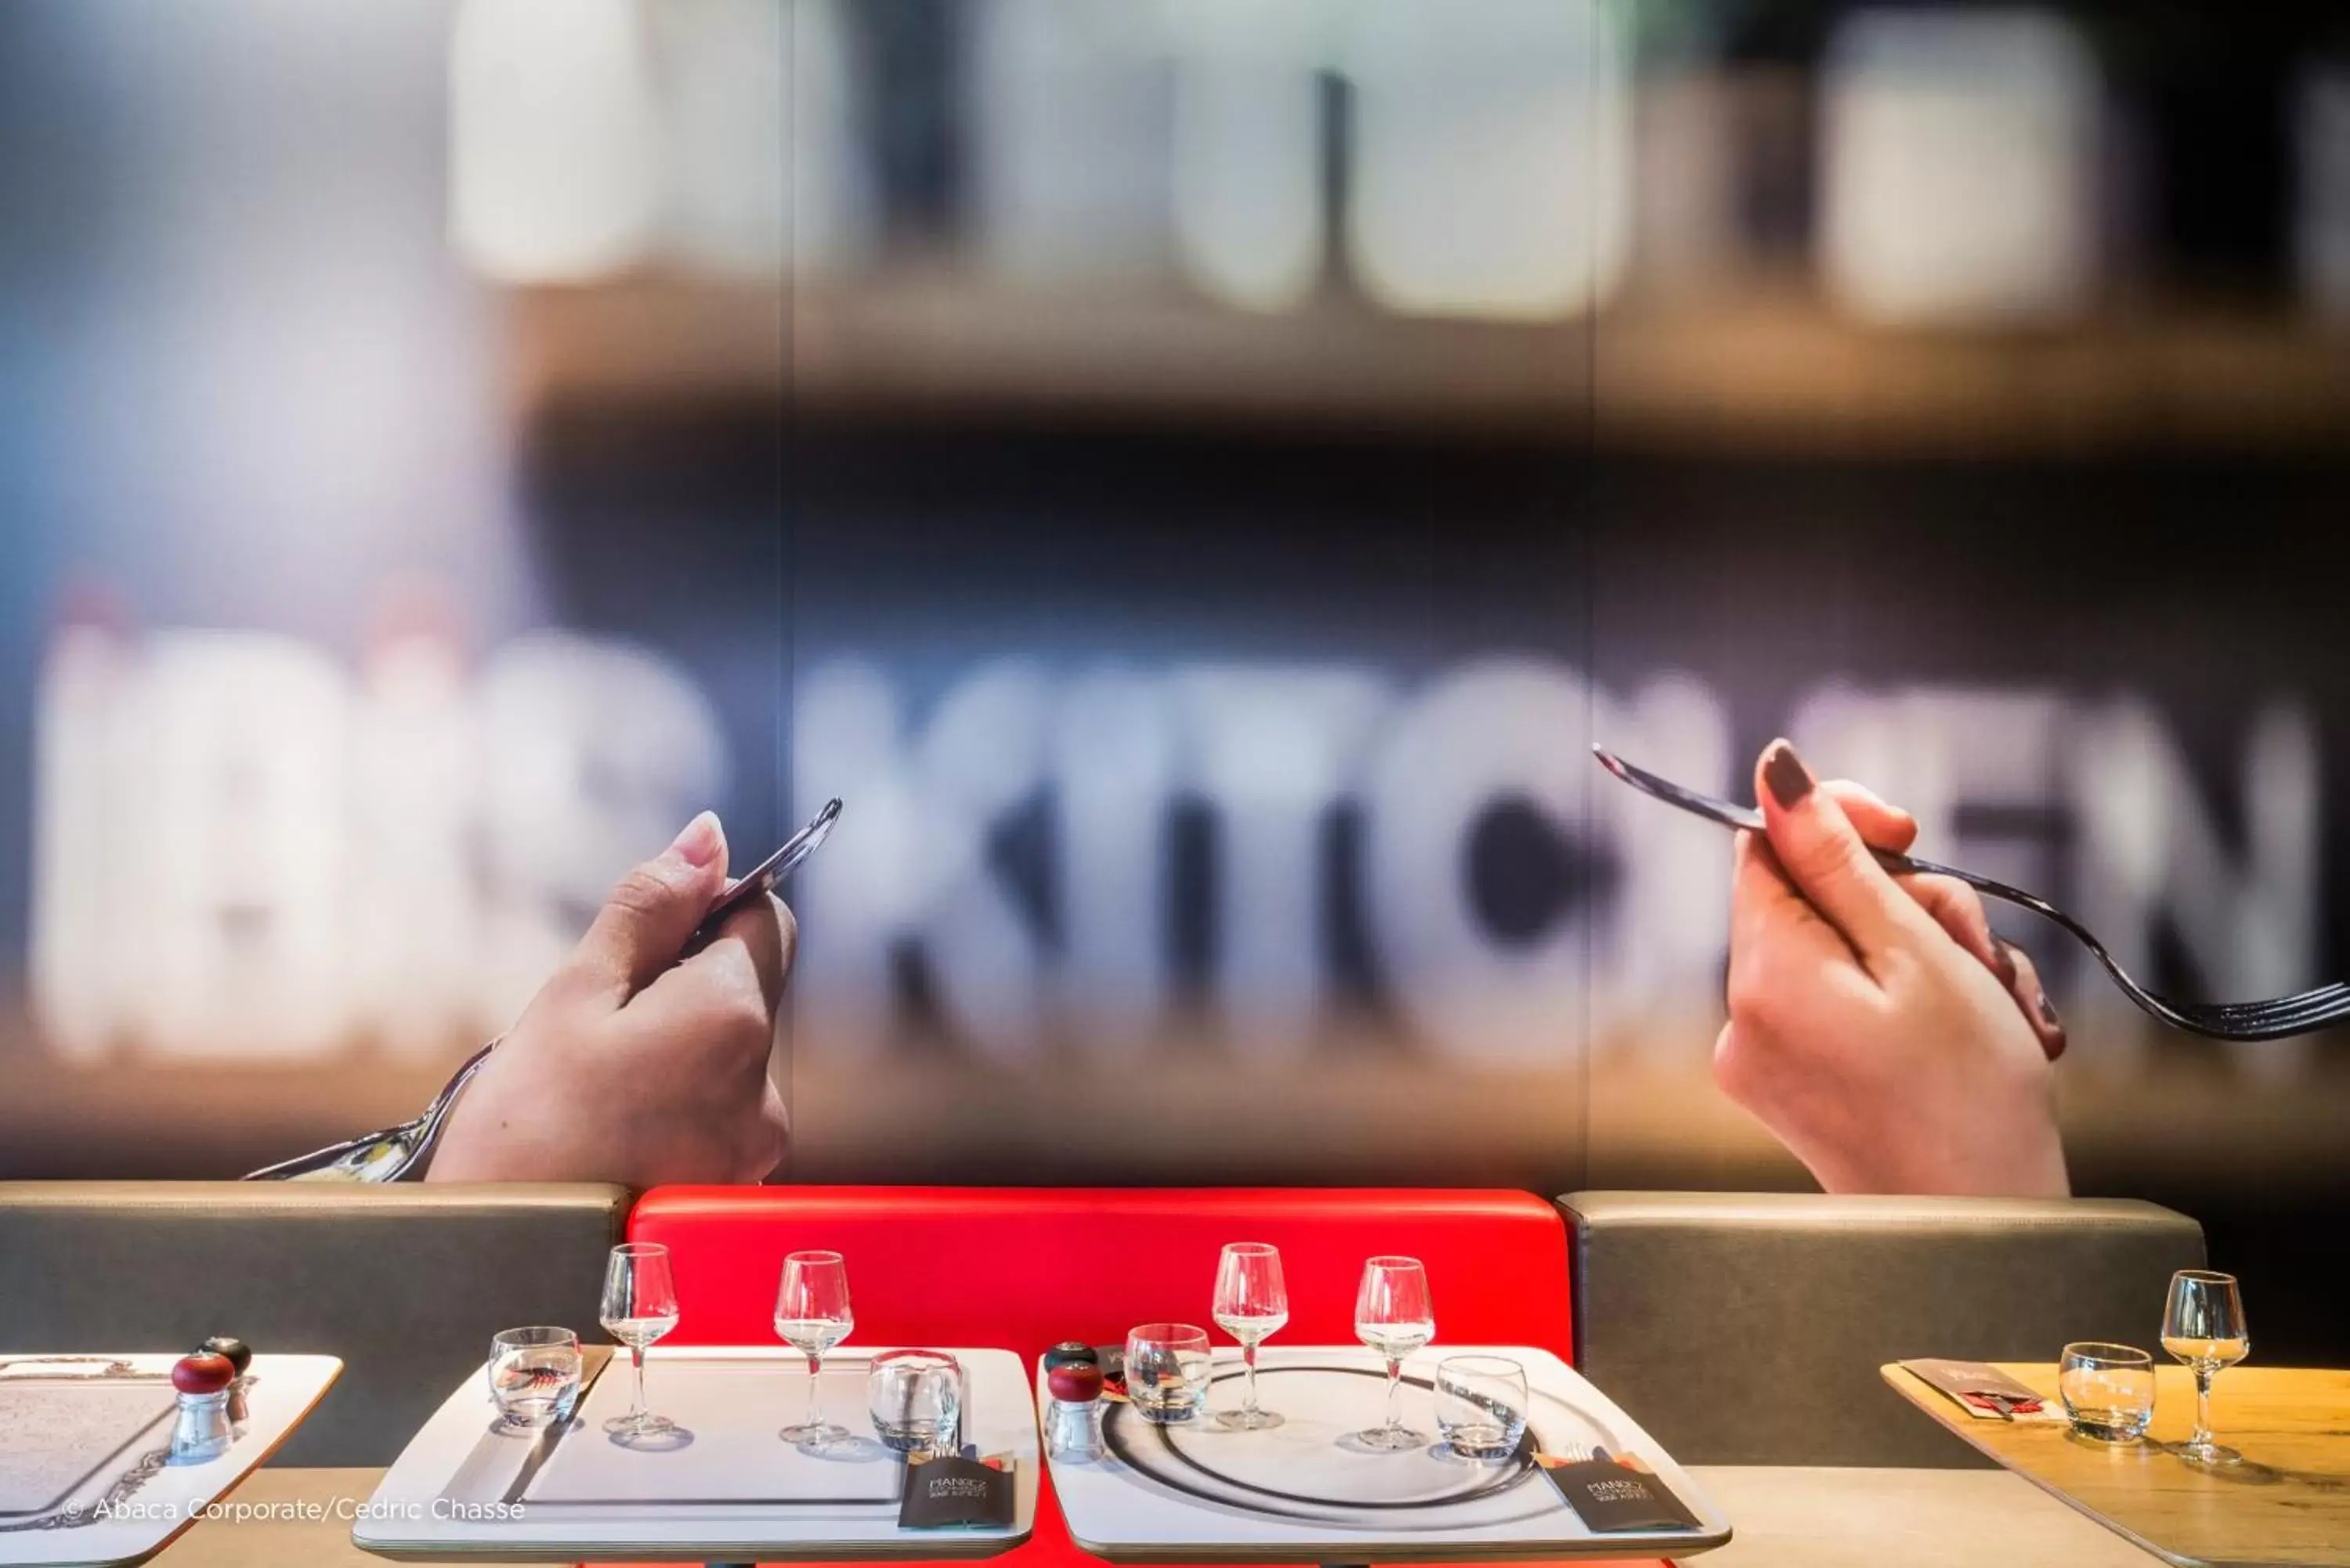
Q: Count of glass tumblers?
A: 5